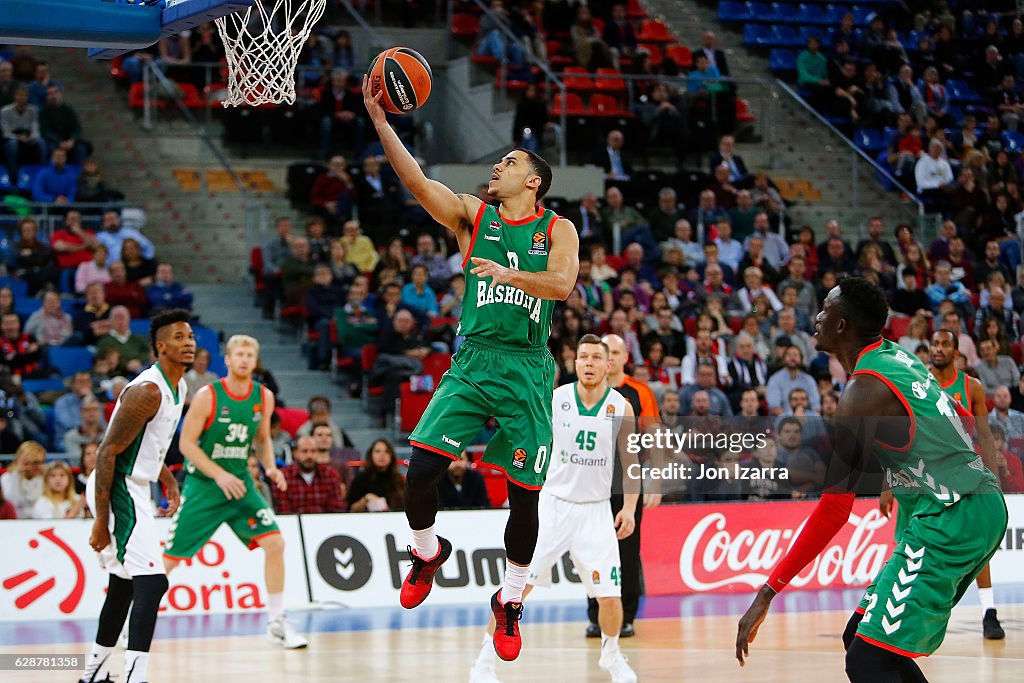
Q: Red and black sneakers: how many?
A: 2